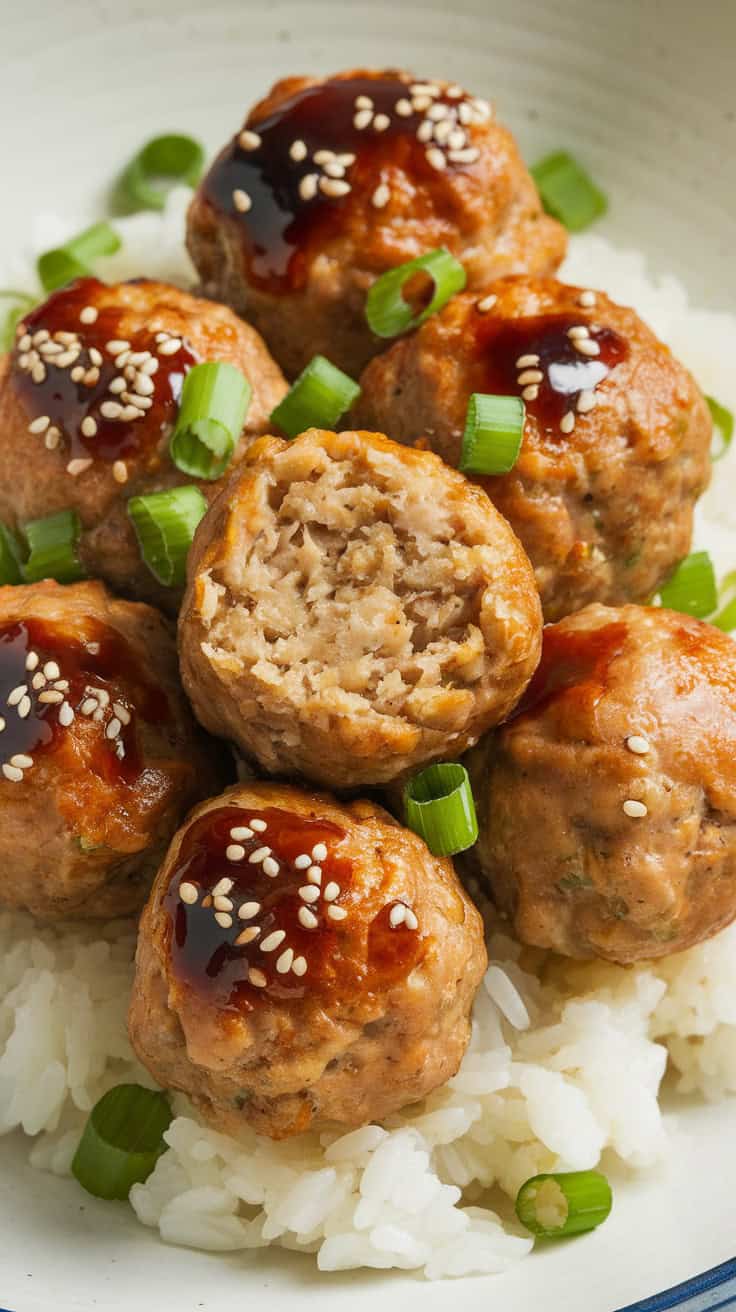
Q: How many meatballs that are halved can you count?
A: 1